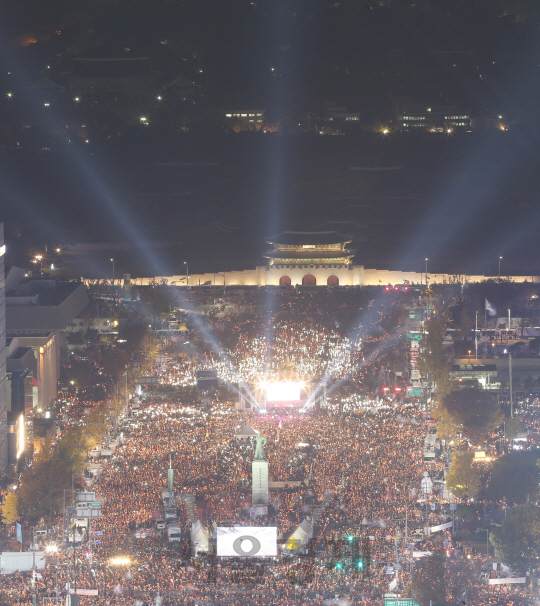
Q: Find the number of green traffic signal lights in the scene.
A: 3